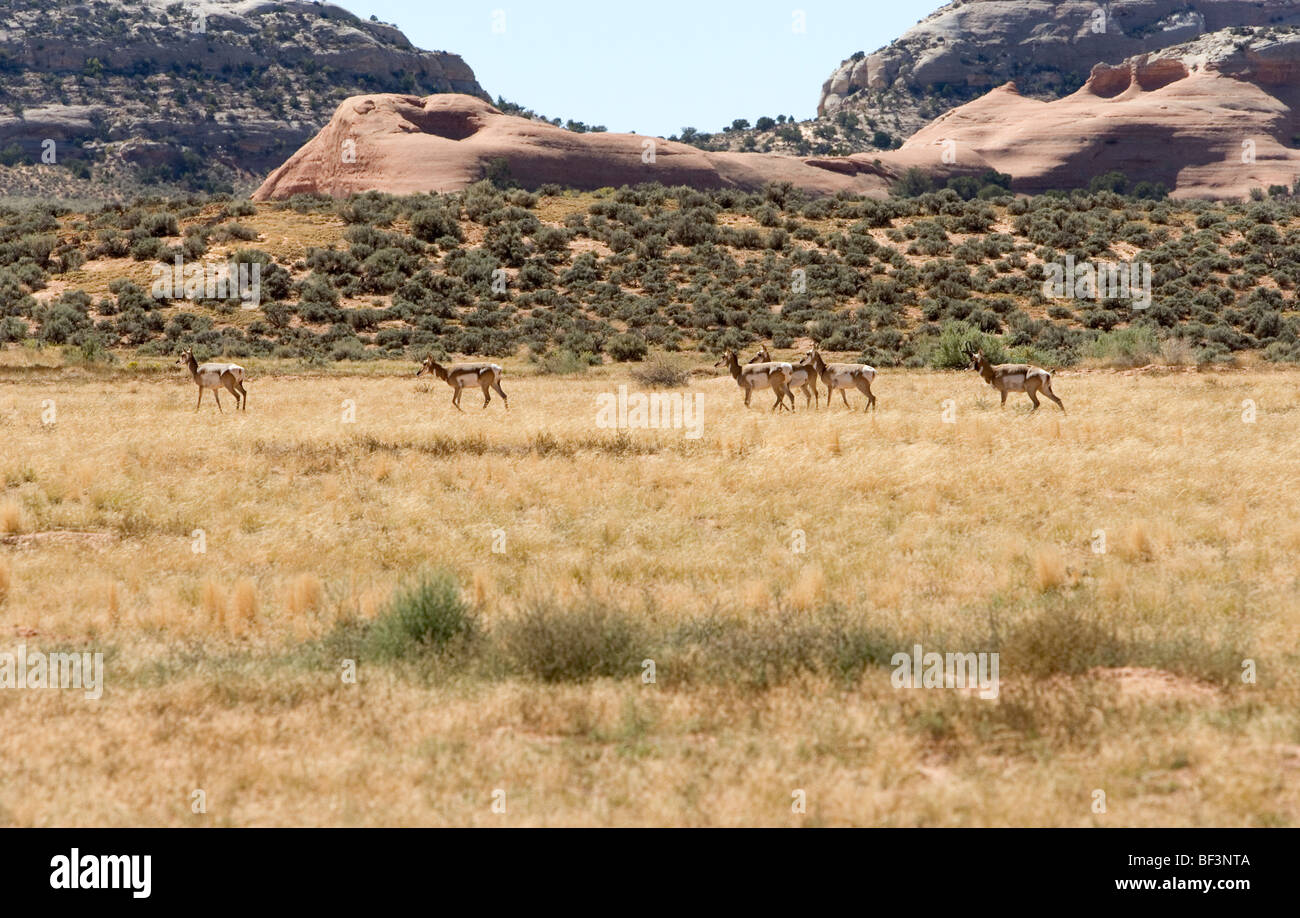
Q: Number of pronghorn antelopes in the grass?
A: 6